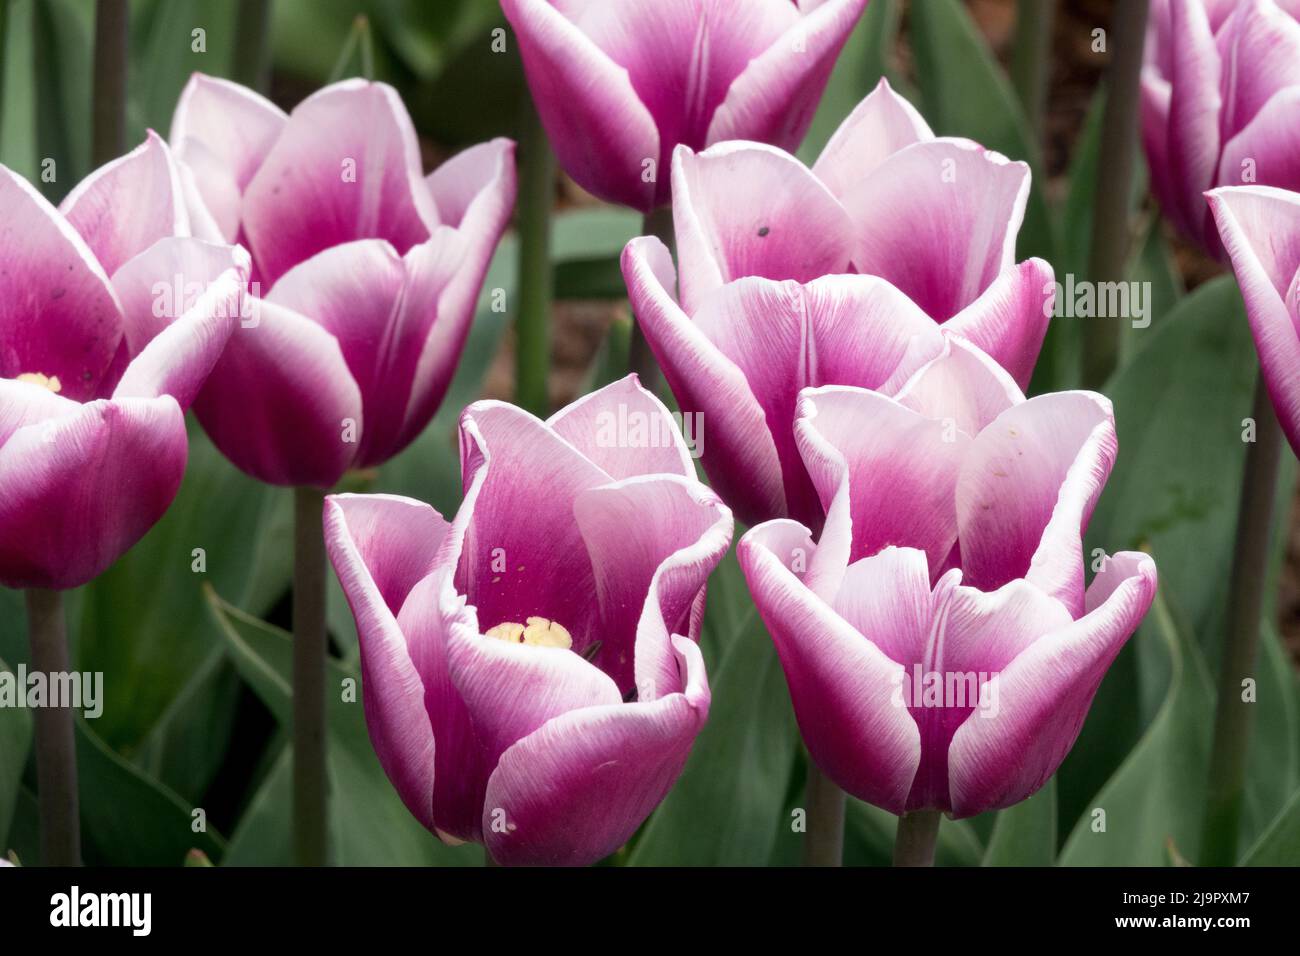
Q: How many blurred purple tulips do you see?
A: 2